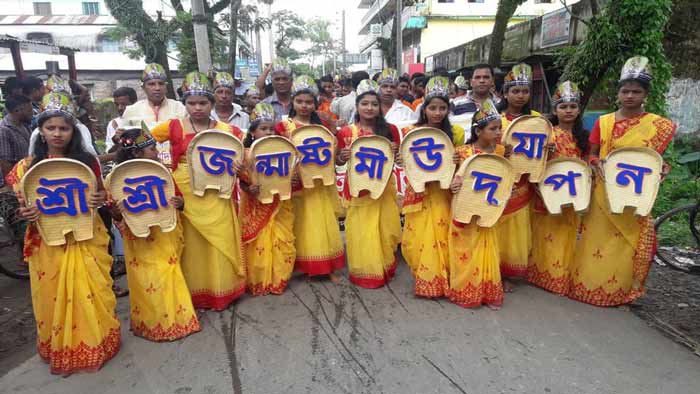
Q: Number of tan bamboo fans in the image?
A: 11